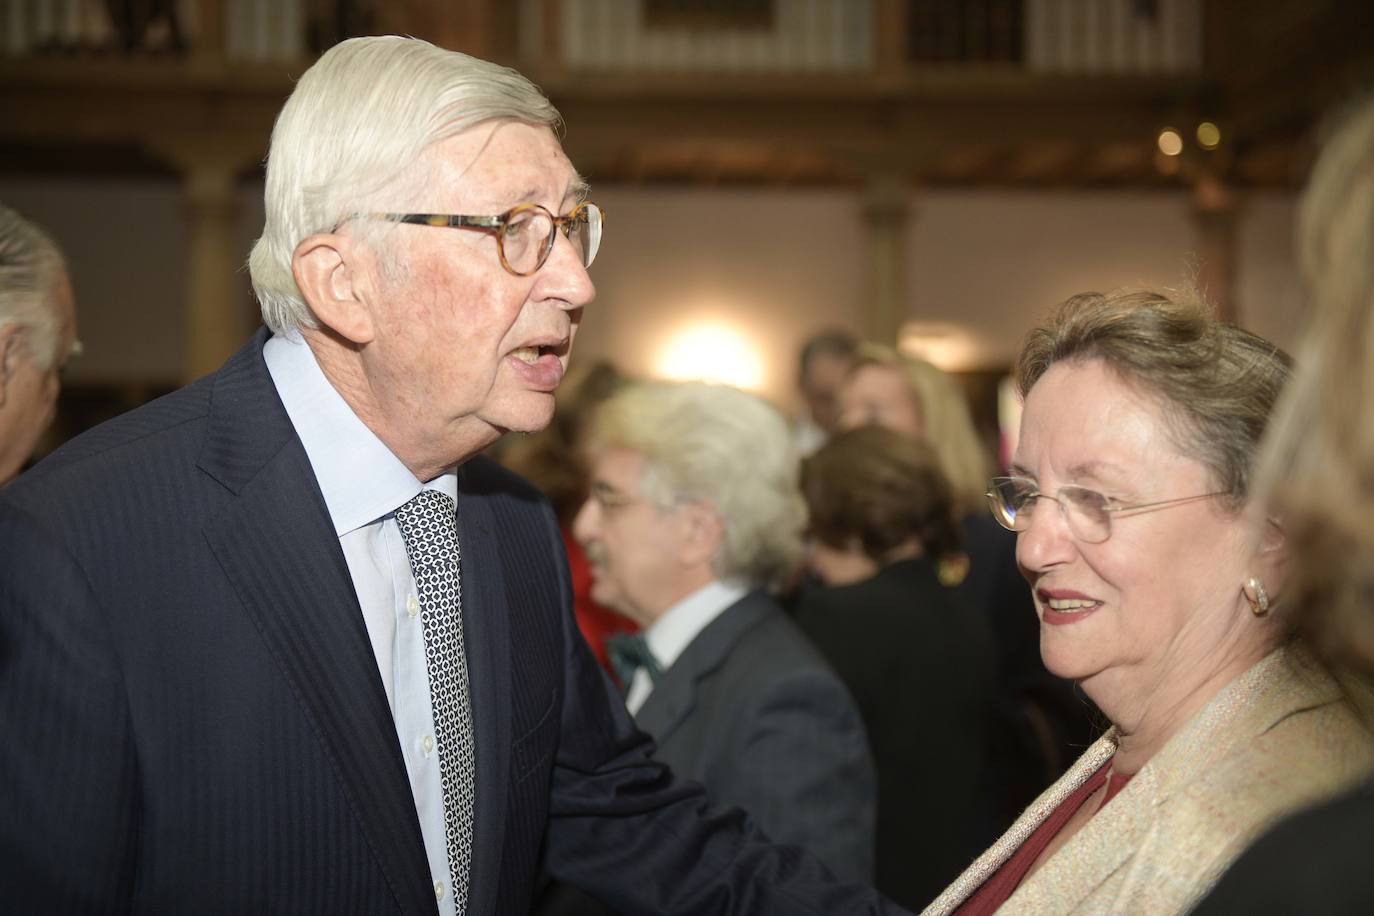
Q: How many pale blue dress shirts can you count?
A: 1